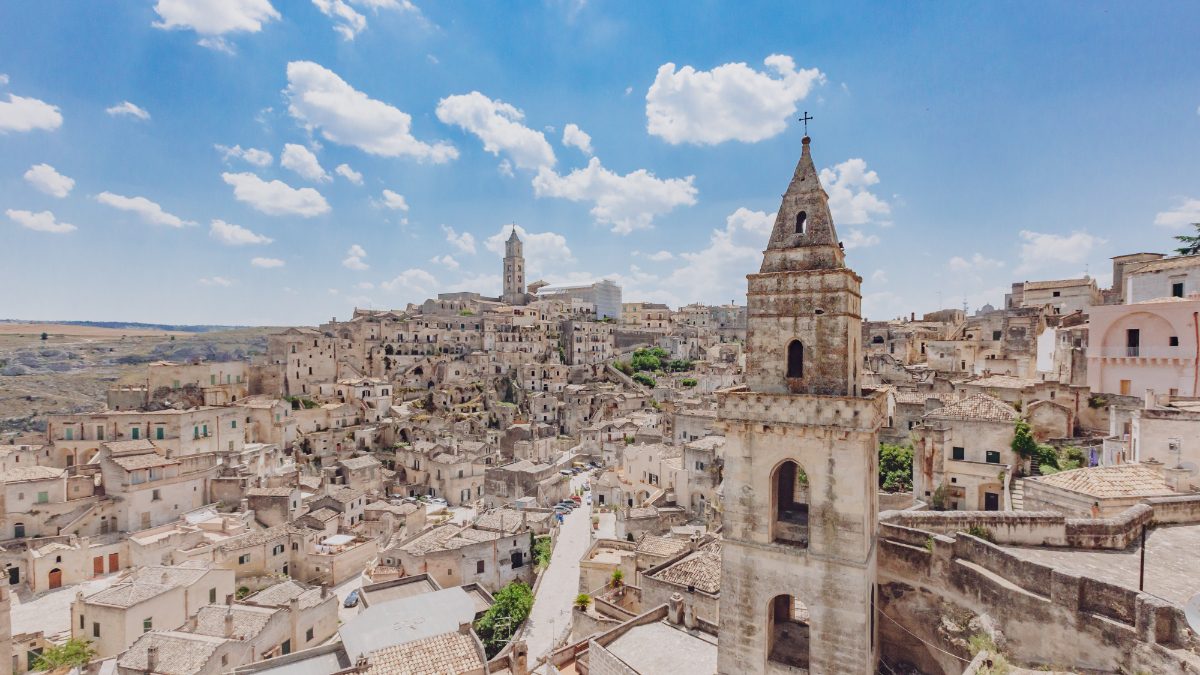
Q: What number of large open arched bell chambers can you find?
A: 2